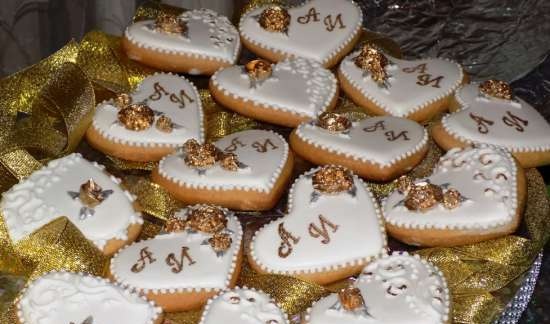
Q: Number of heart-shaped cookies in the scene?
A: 15